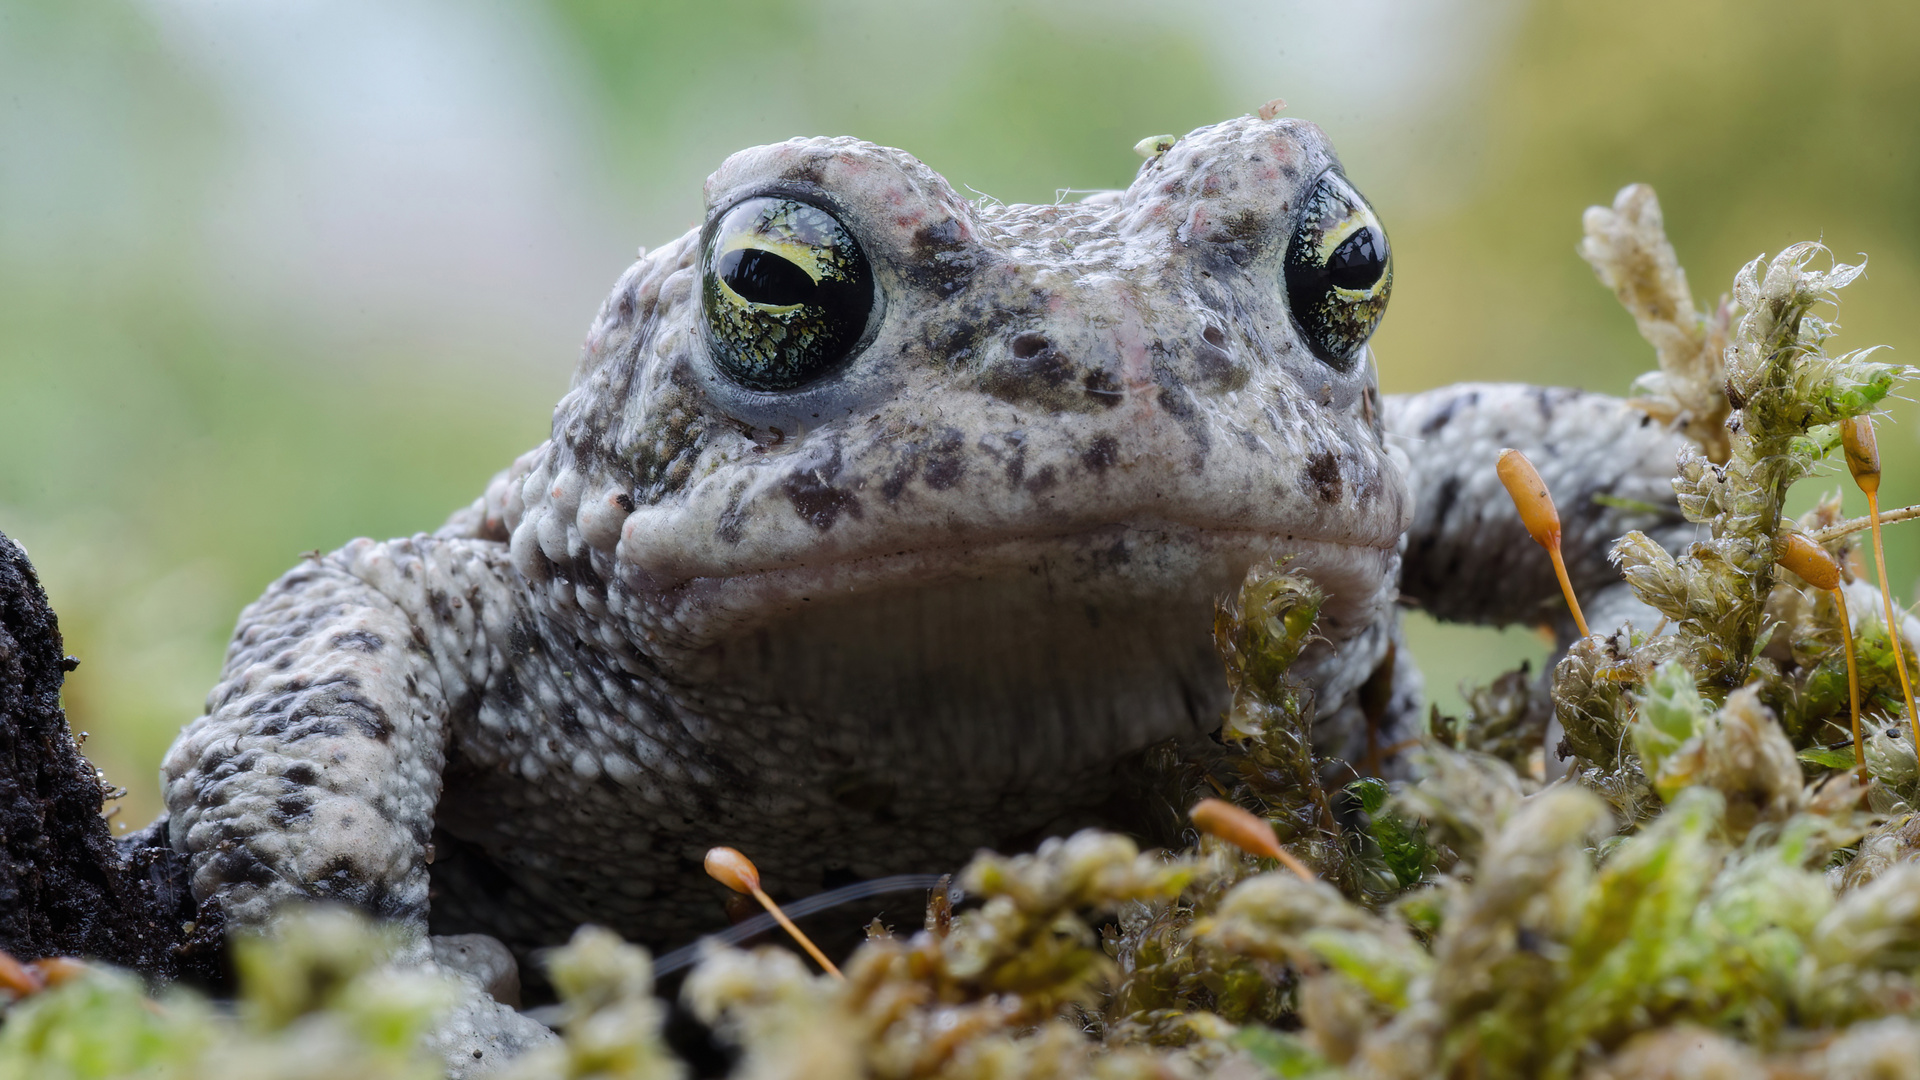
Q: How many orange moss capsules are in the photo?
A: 5